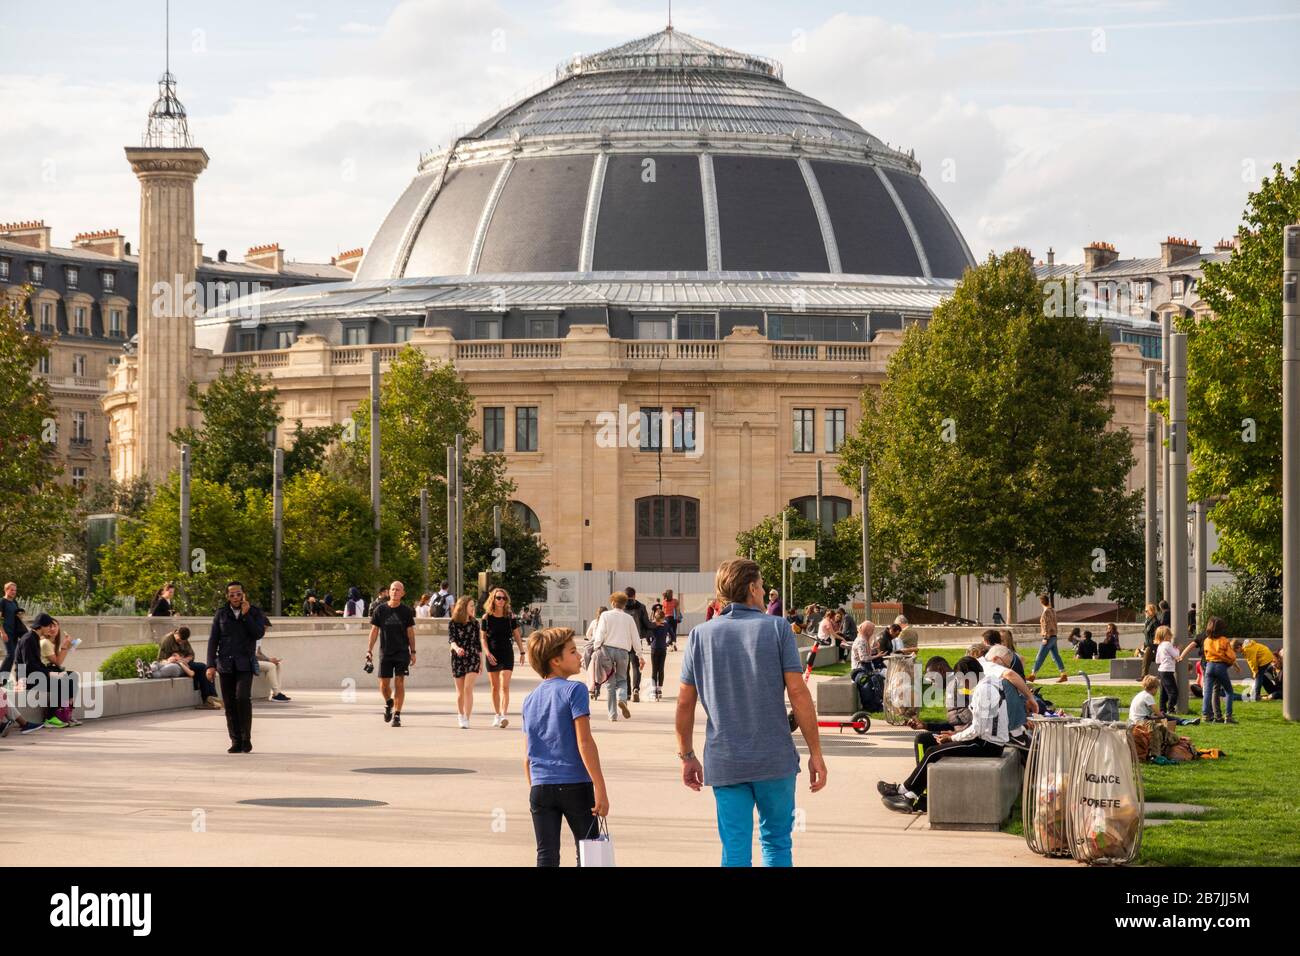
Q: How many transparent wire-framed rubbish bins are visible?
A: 3